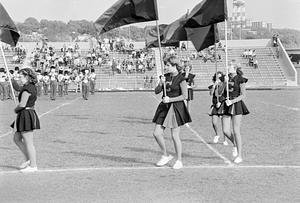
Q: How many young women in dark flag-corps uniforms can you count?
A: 5